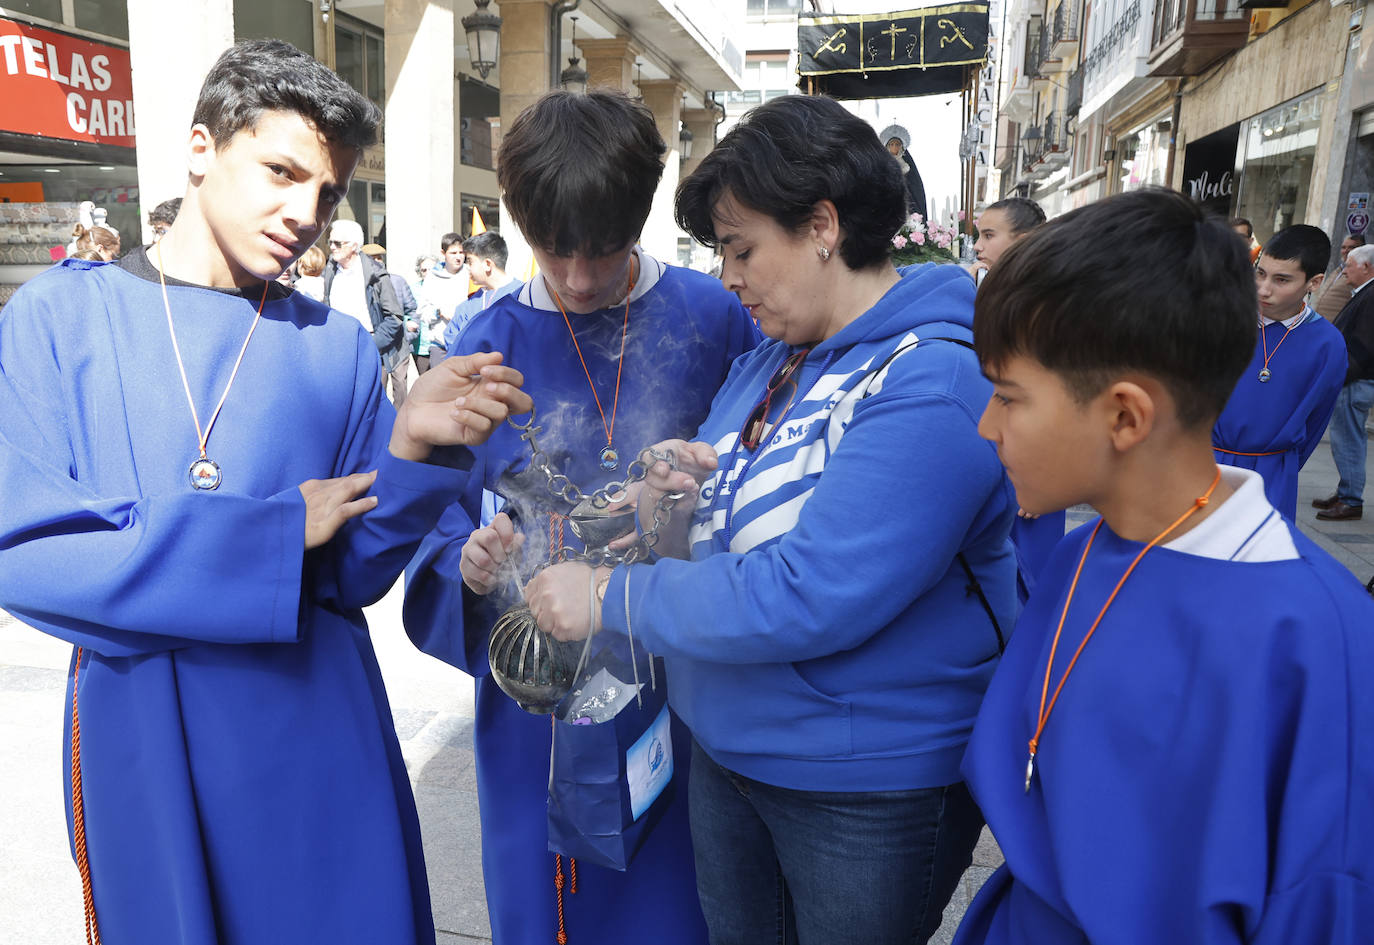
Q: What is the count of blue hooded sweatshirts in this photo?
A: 1